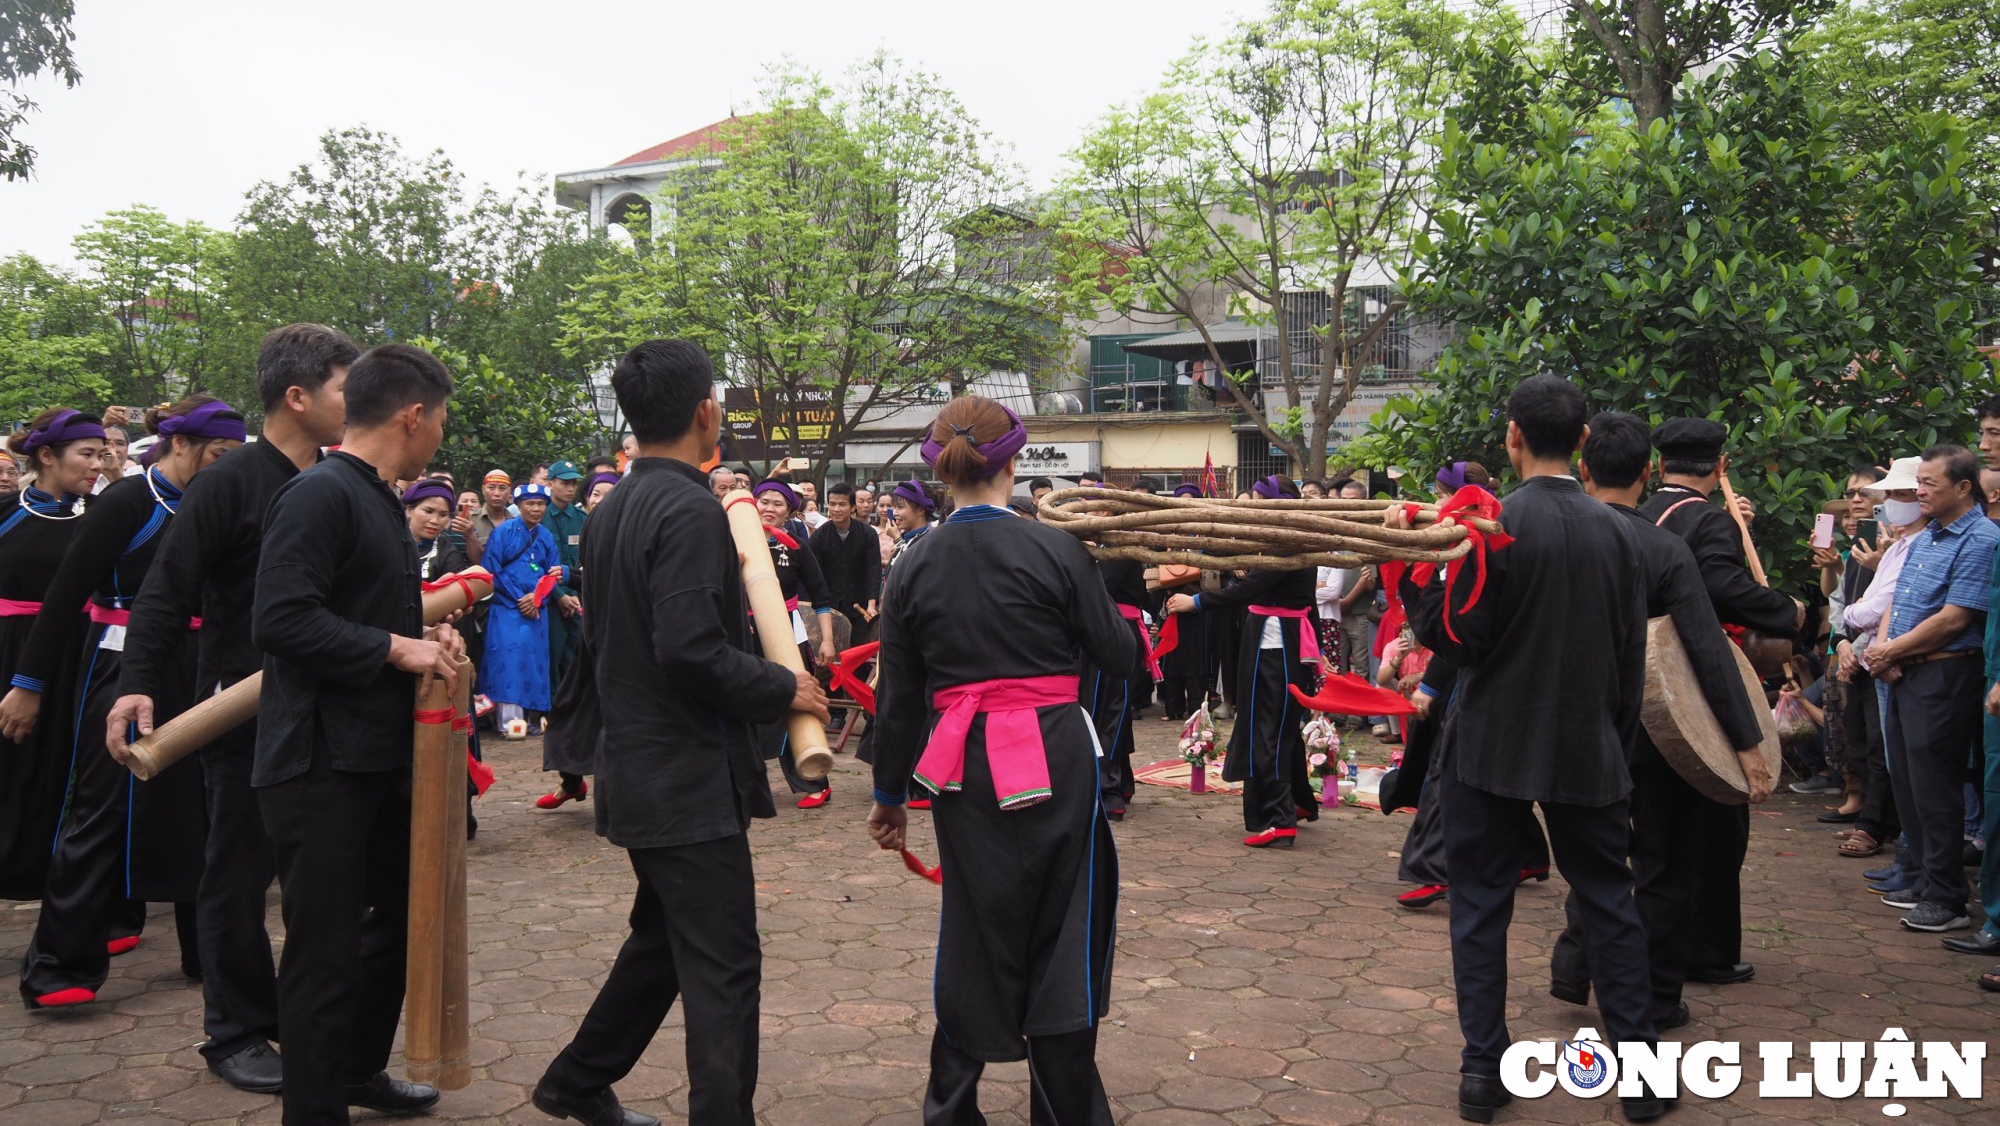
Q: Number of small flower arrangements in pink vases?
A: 2